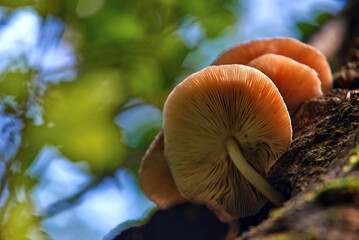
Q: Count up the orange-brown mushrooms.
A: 4